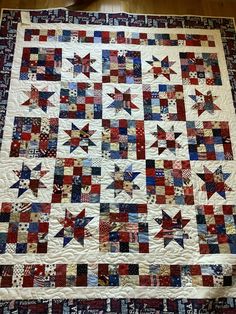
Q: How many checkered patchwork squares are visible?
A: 13